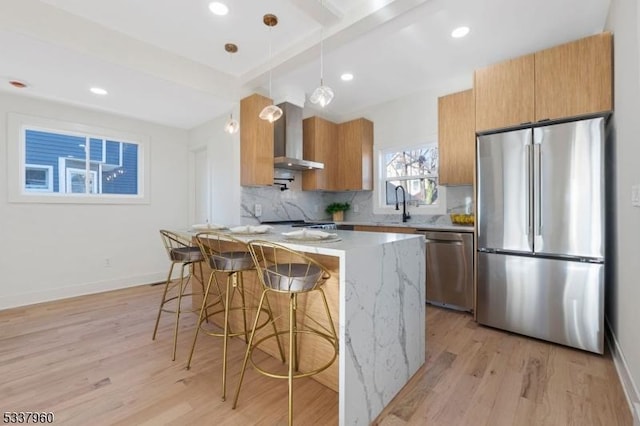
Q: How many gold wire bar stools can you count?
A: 3